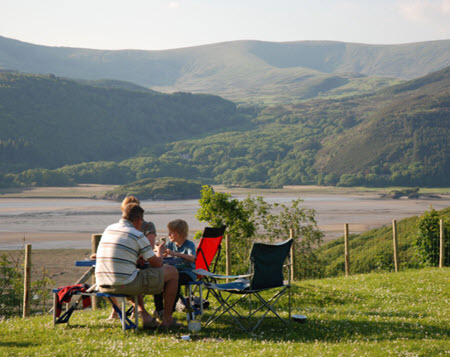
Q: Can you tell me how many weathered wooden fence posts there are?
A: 7